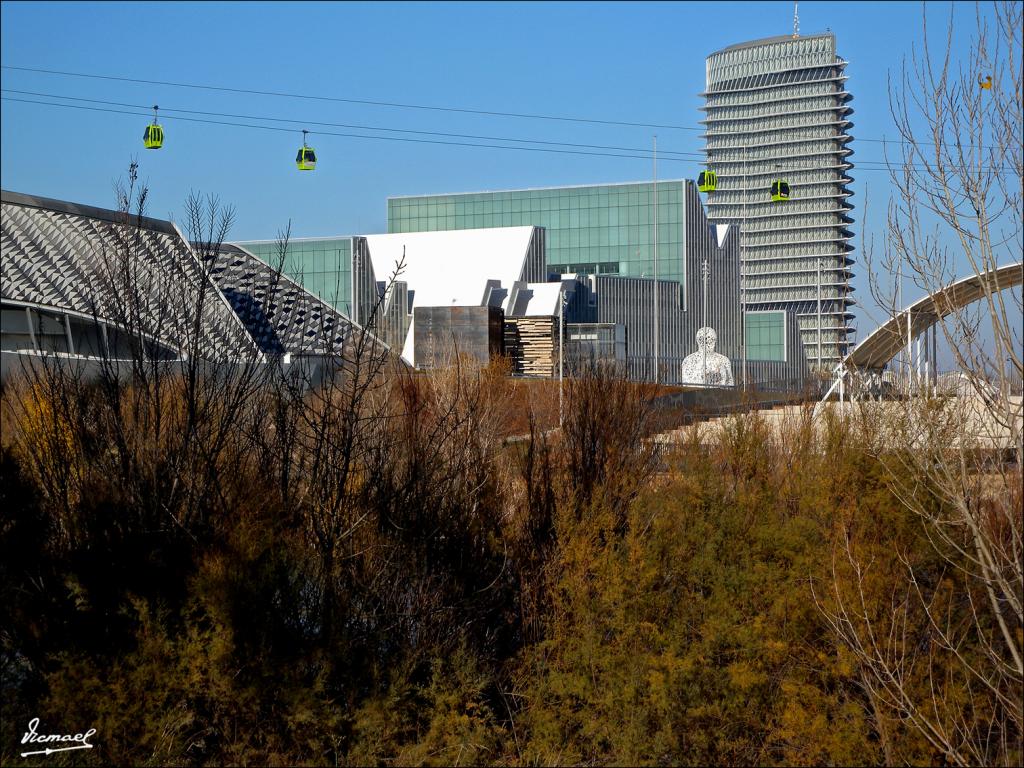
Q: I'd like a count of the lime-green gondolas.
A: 4